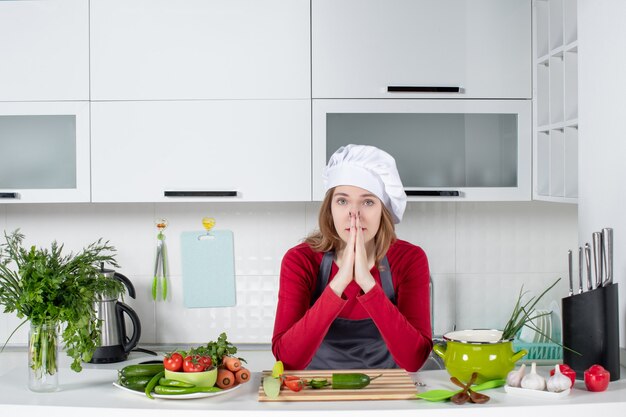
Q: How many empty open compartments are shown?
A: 9